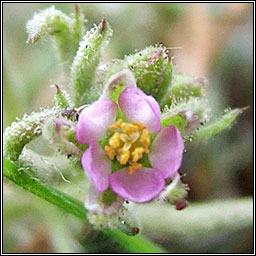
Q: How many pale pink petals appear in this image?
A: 5